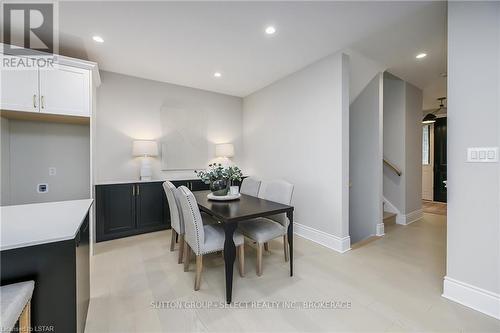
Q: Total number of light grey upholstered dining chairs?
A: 4